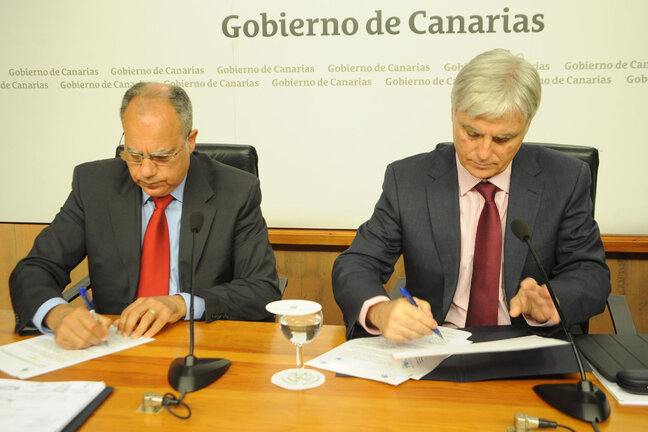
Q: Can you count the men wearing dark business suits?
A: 2